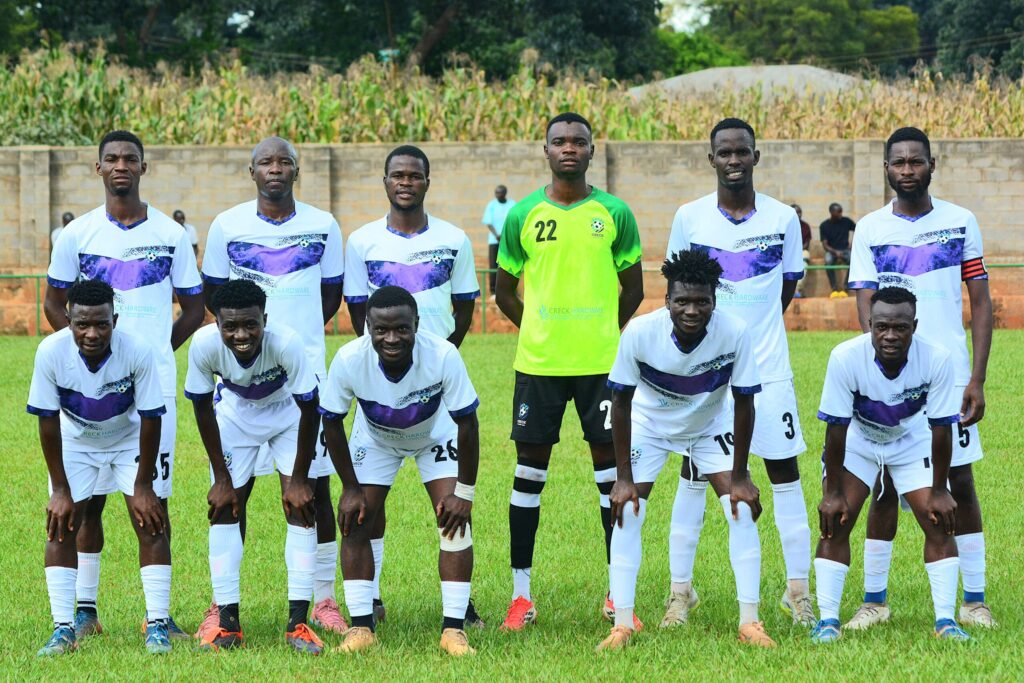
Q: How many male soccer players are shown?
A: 11